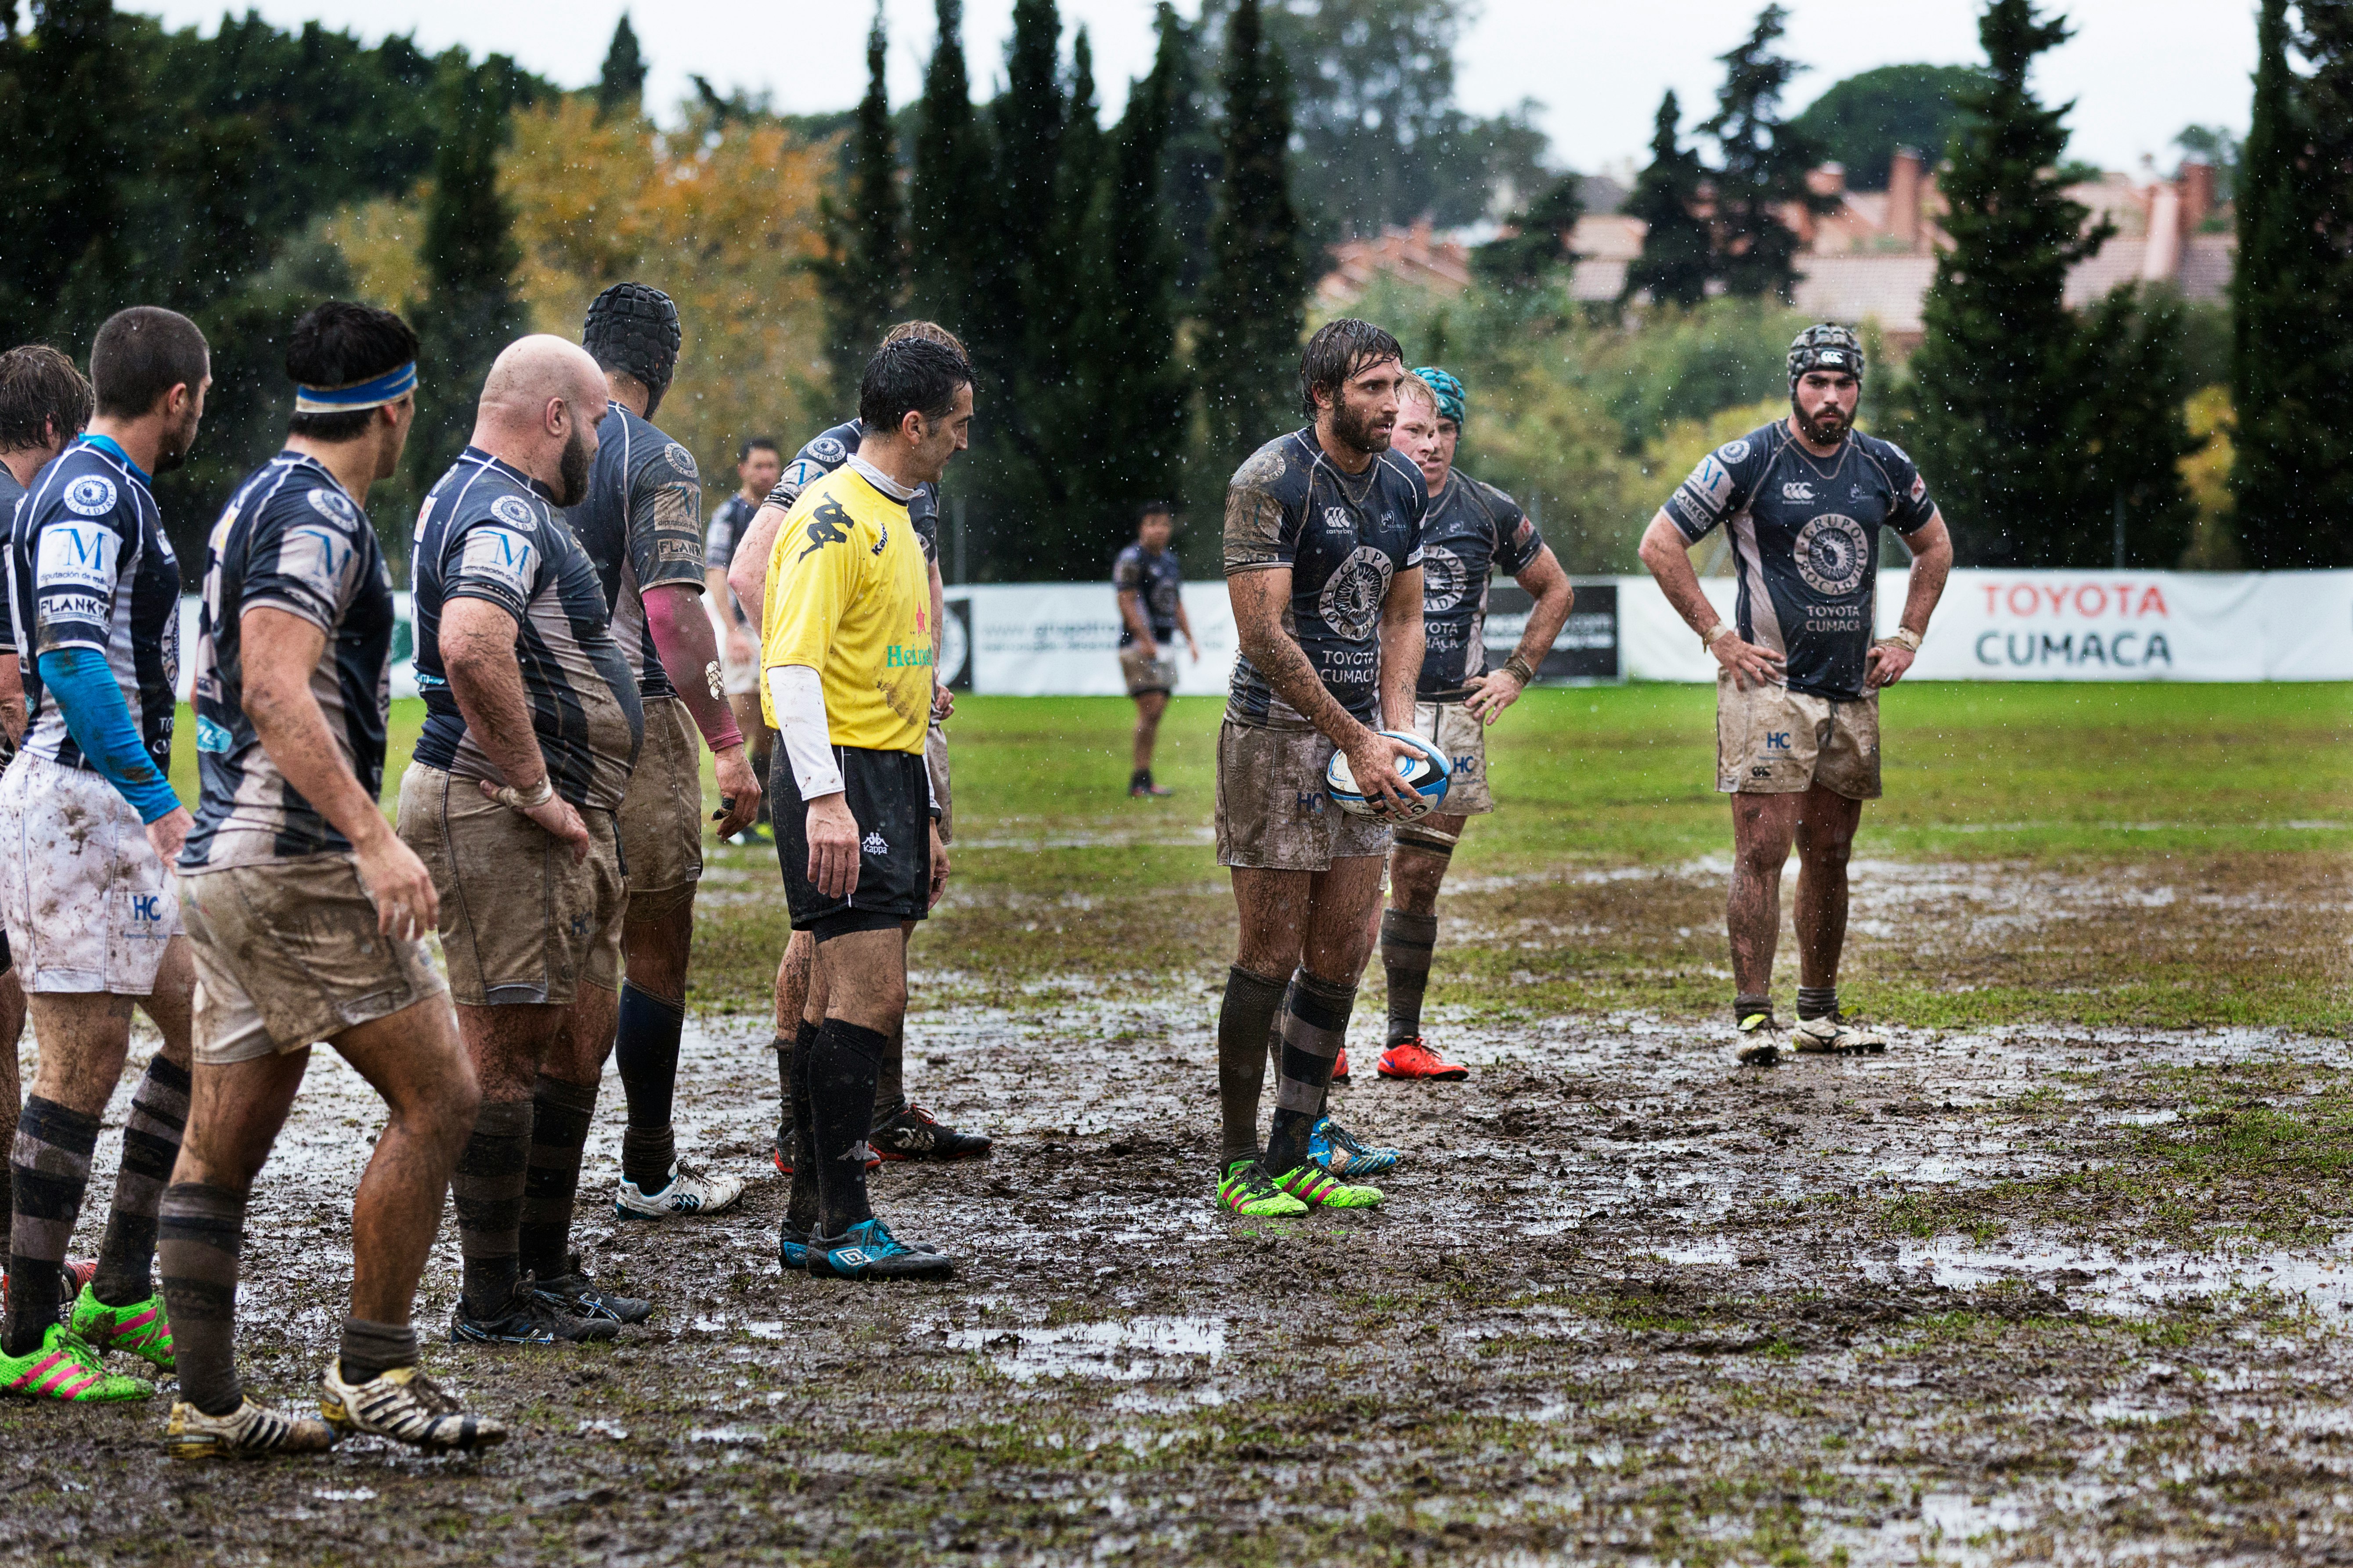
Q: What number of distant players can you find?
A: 2